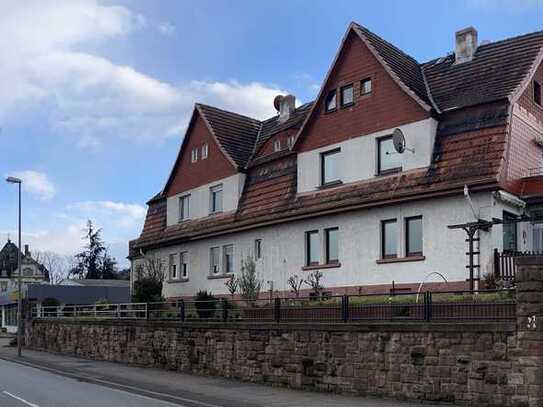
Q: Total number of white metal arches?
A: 1